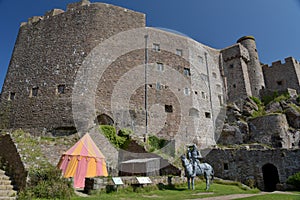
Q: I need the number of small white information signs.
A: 2